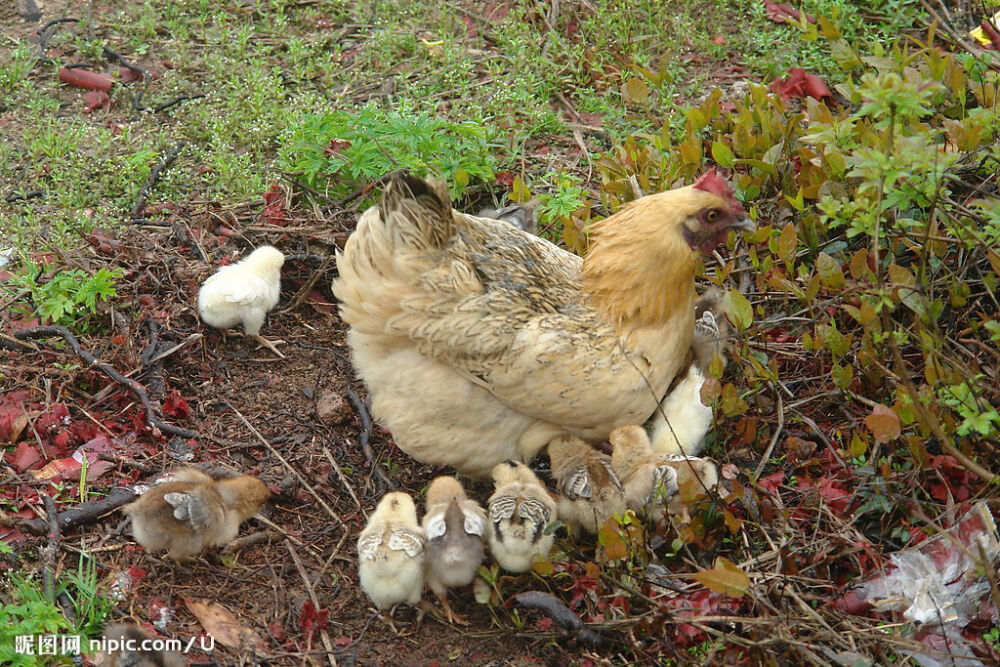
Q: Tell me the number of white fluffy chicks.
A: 2